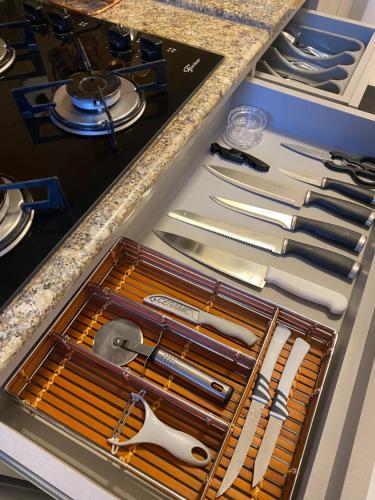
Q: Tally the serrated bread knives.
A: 1